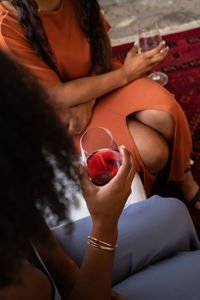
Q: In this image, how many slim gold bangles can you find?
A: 3